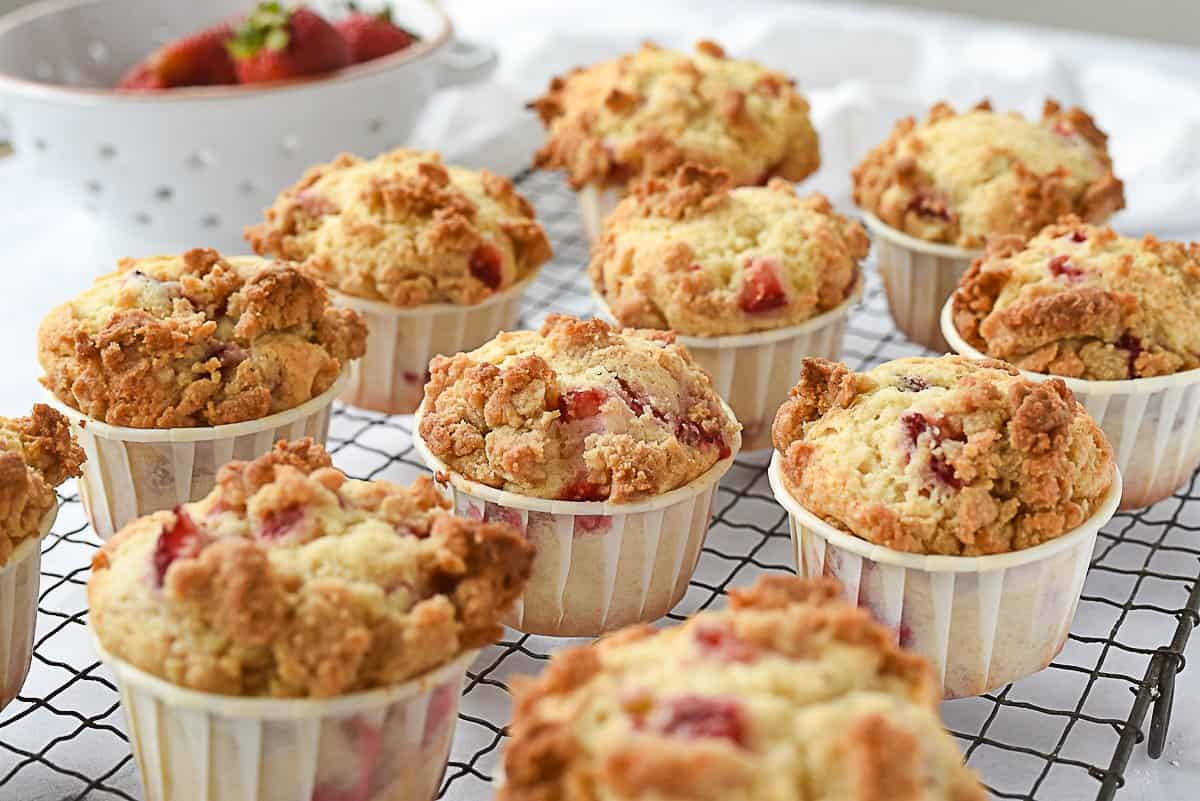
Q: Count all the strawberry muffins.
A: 11